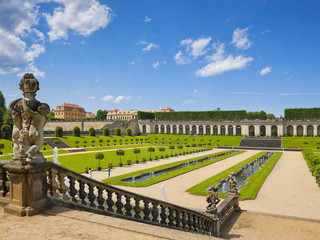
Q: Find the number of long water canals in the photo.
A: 2